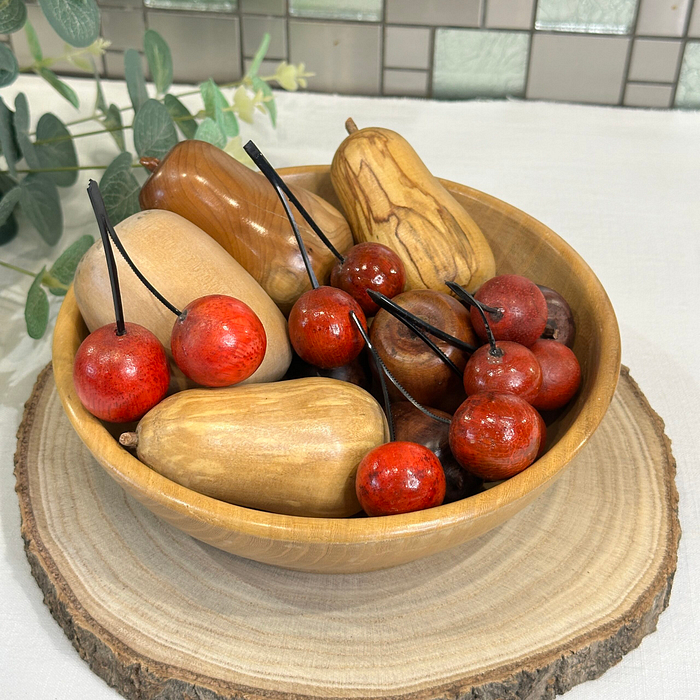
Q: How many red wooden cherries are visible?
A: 9